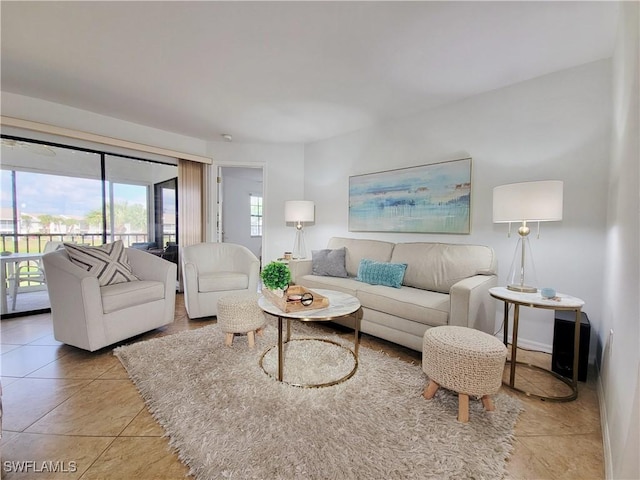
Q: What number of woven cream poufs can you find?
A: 2